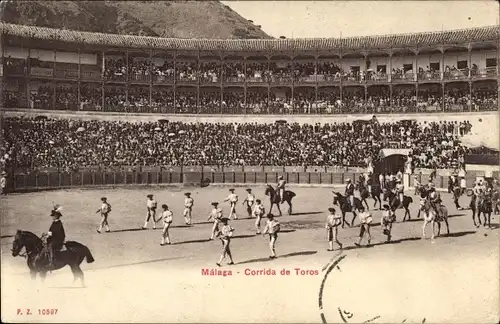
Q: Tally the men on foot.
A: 13